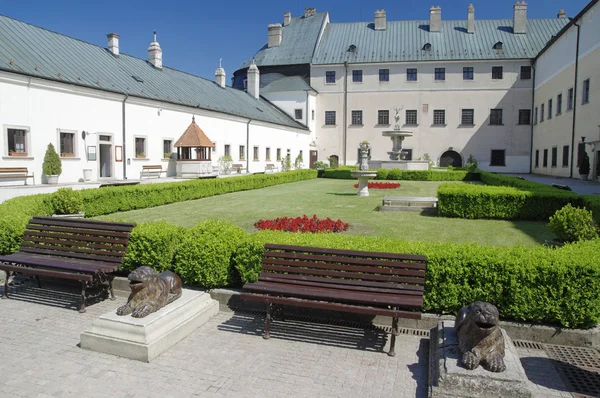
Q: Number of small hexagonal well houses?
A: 1